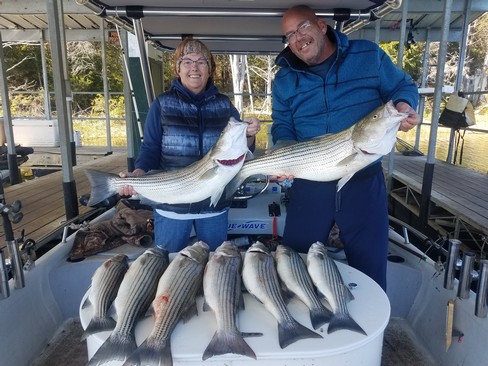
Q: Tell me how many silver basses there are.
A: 9